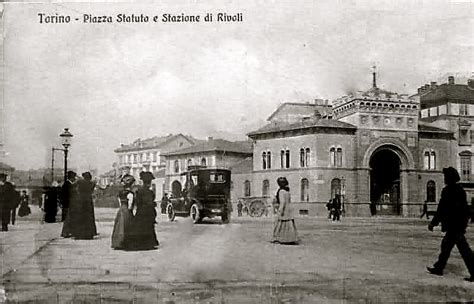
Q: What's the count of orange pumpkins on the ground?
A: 0